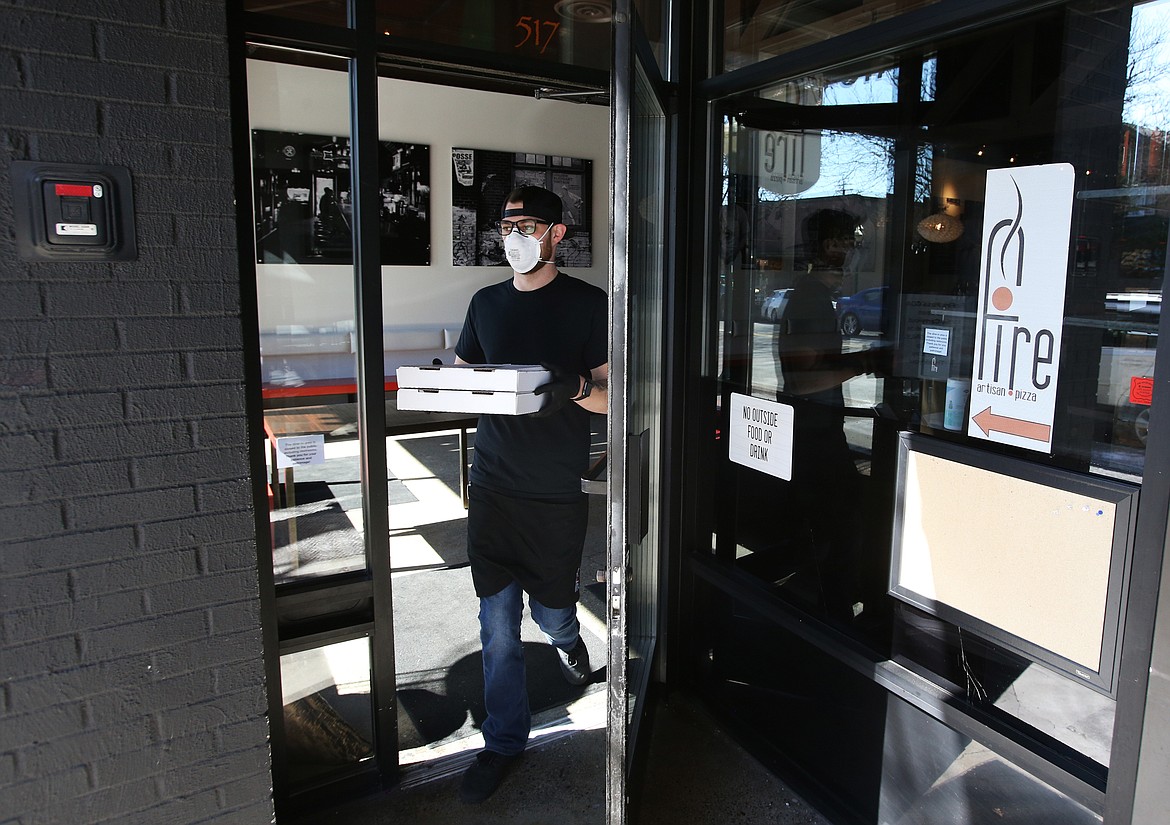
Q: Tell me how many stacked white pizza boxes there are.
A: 2